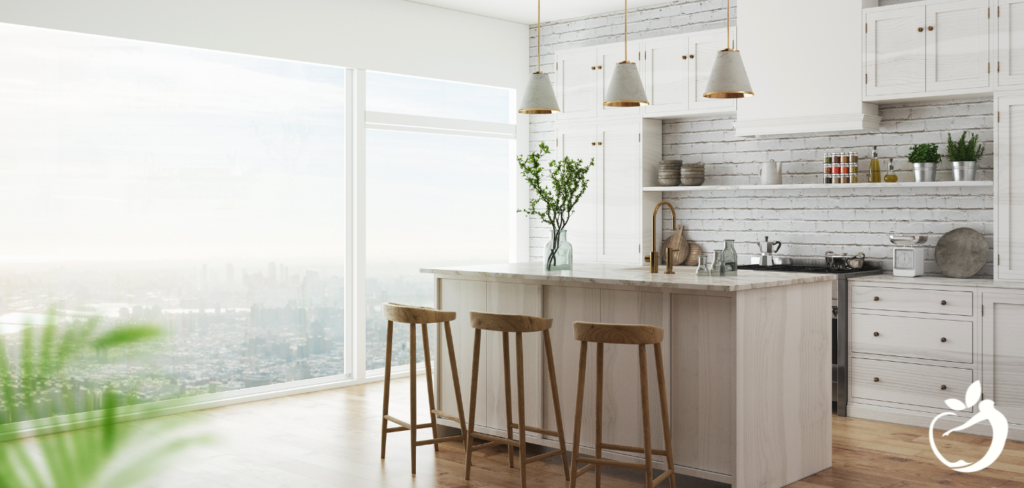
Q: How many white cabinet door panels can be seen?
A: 11